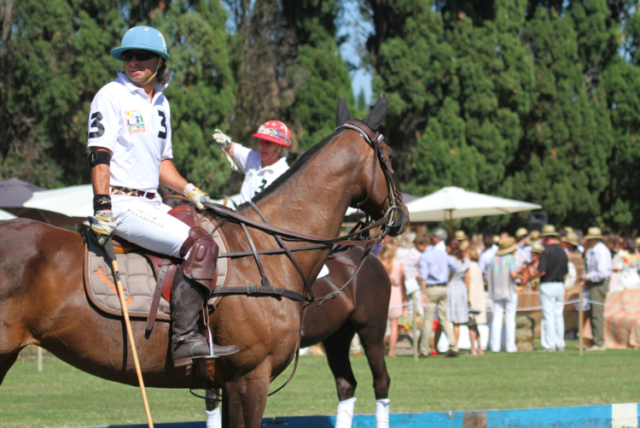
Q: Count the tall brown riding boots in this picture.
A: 1